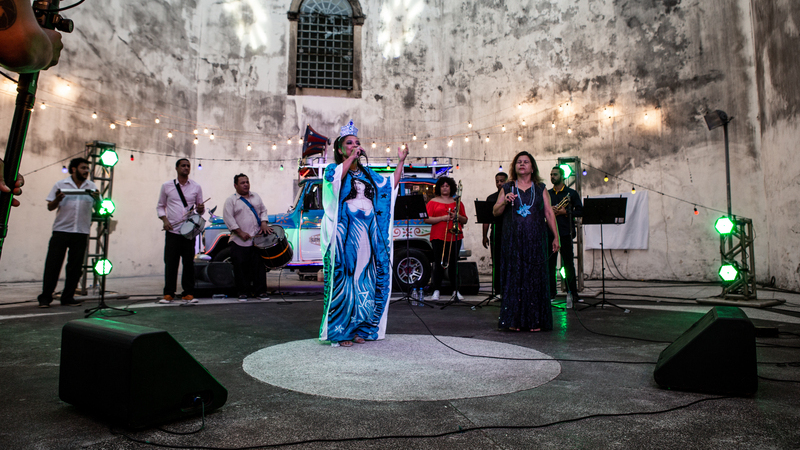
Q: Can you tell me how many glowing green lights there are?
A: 7